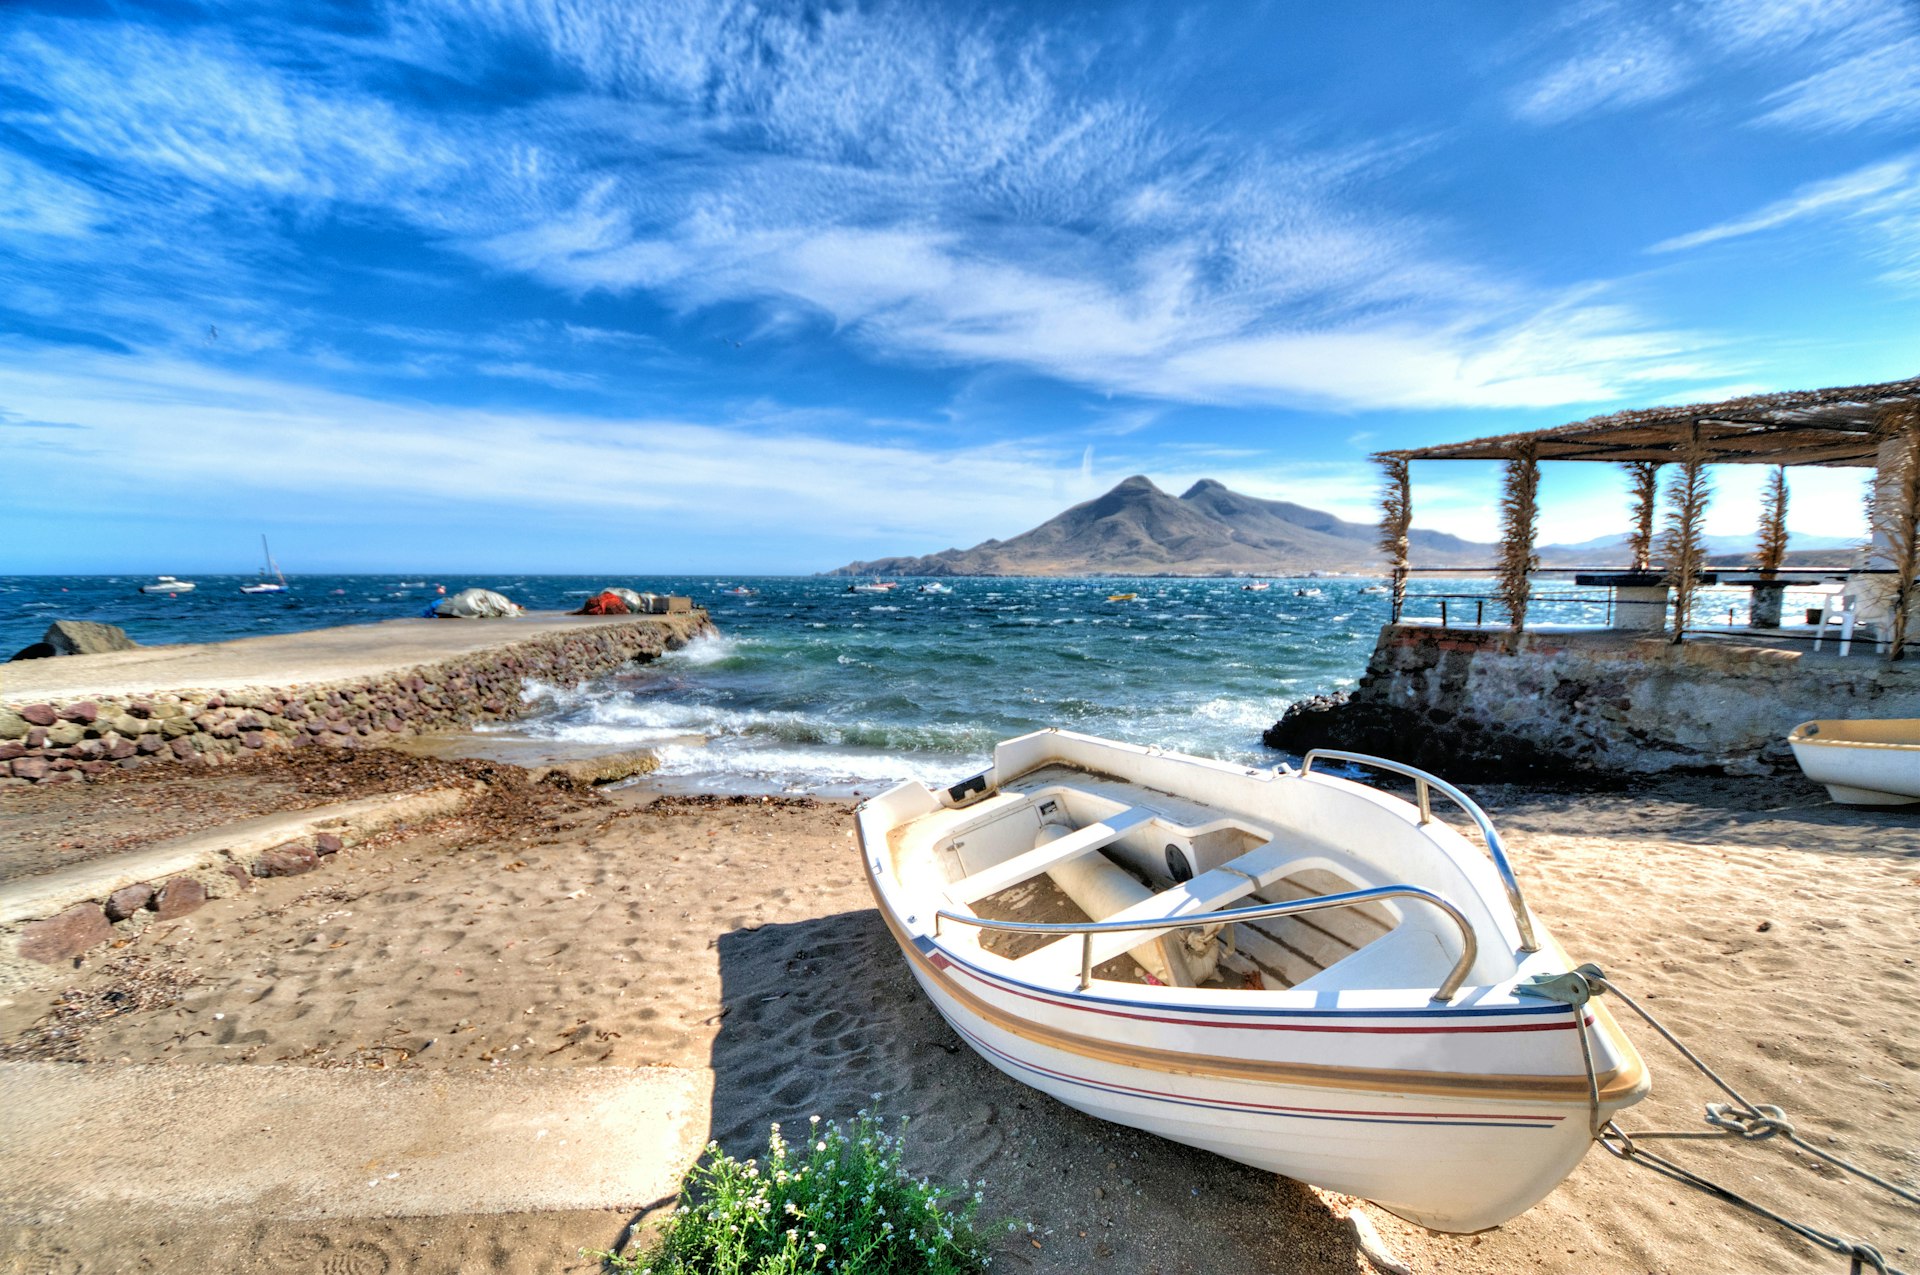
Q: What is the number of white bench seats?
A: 2